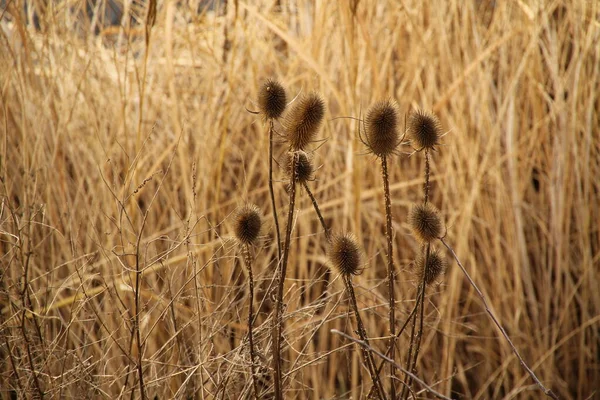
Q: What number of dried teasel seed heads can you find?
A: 9